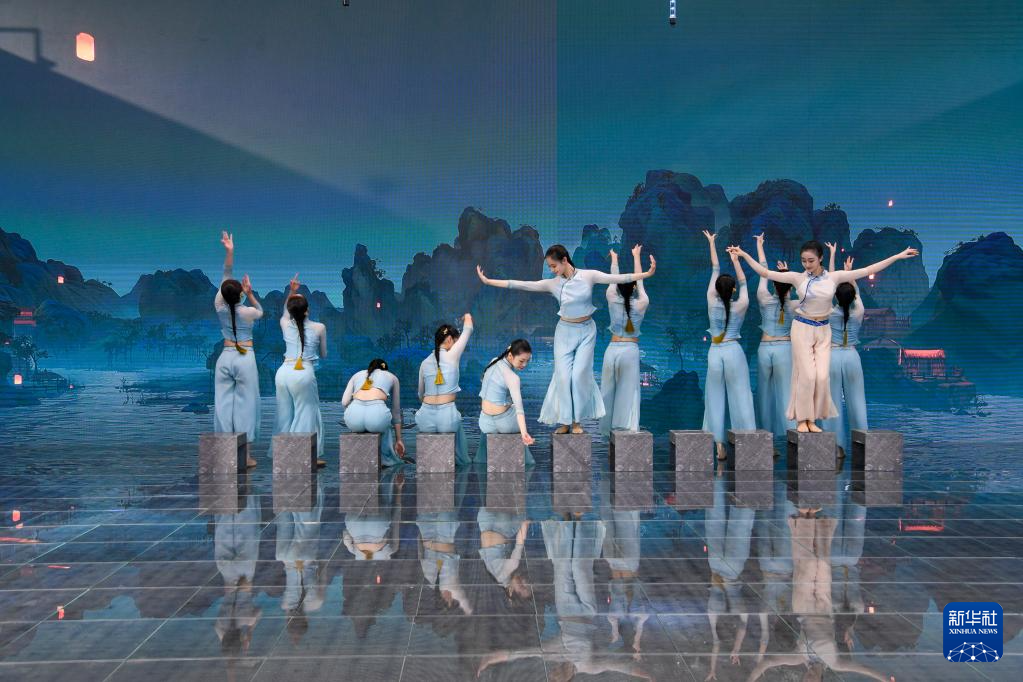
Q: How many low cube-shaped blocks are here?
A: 11